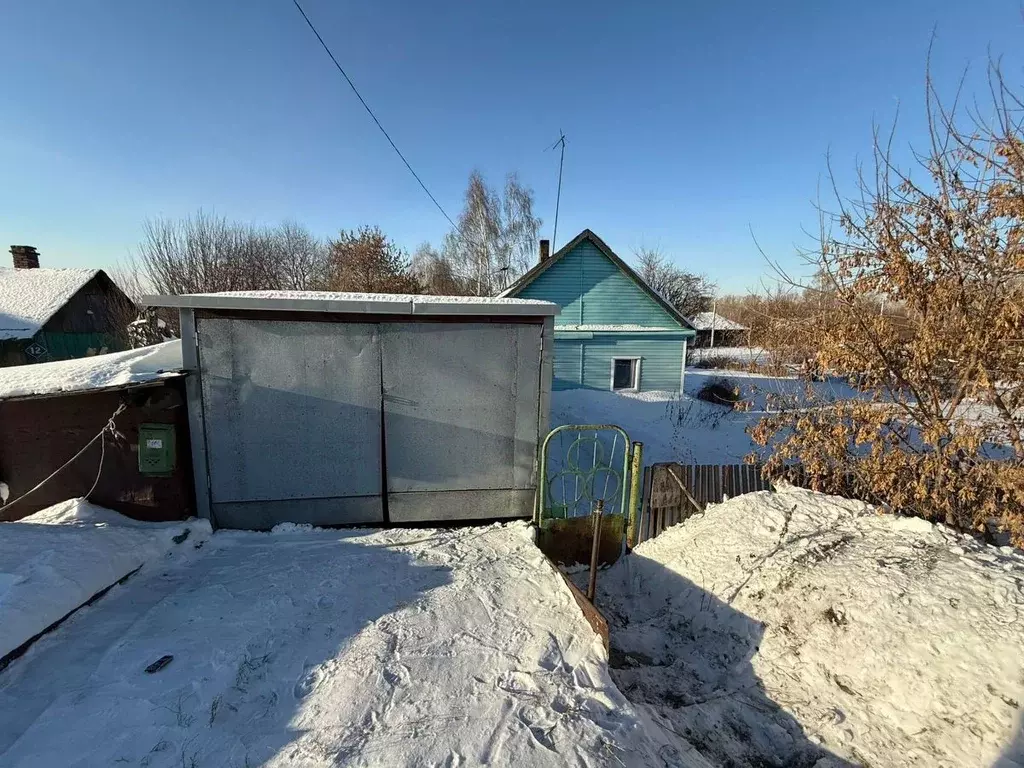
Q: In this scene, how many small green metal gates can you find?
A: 1